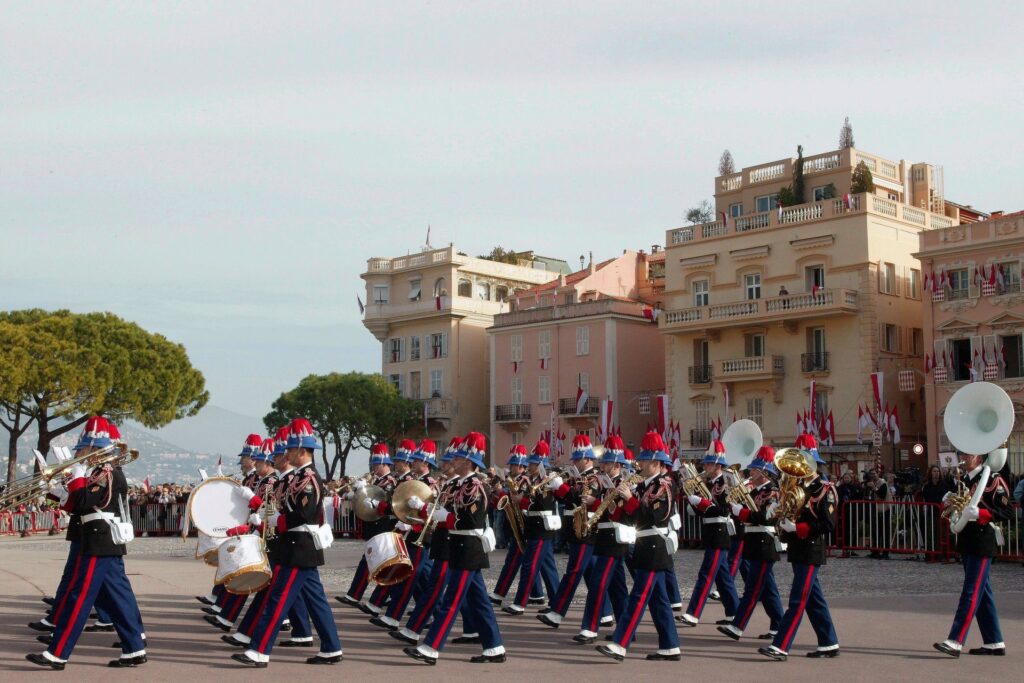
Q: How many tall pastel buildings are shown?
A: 4